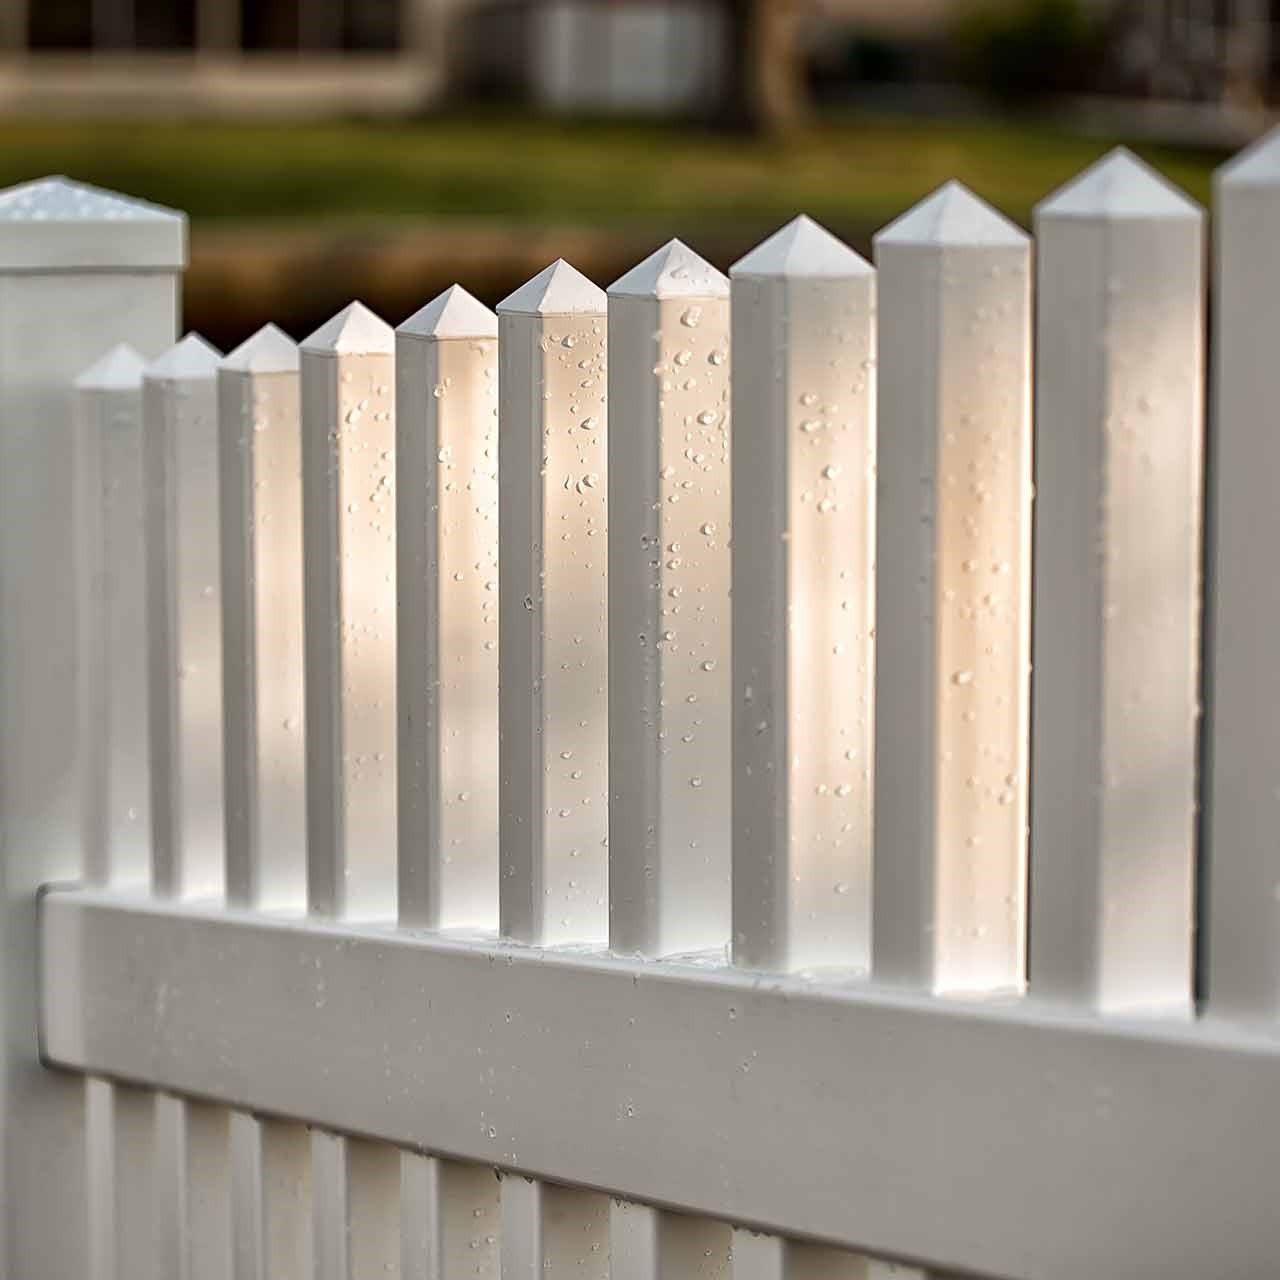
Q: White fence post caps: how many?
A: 12